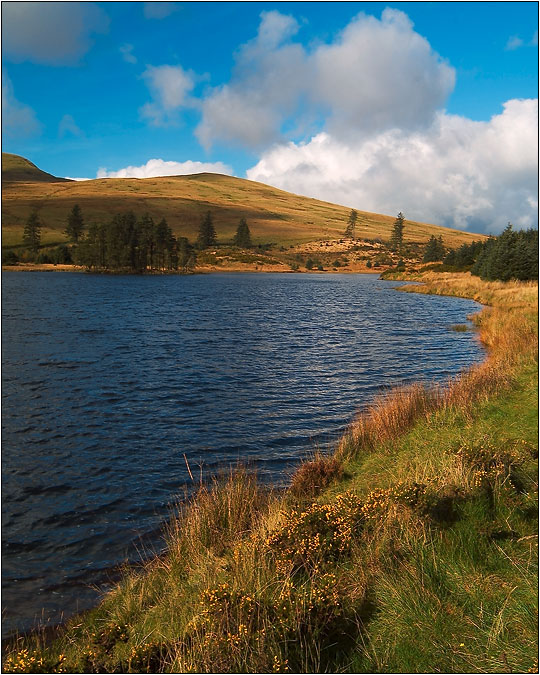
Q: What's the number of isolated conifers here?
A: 6